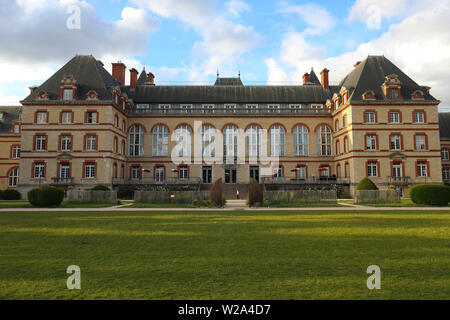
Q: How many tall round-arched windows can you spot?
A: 9